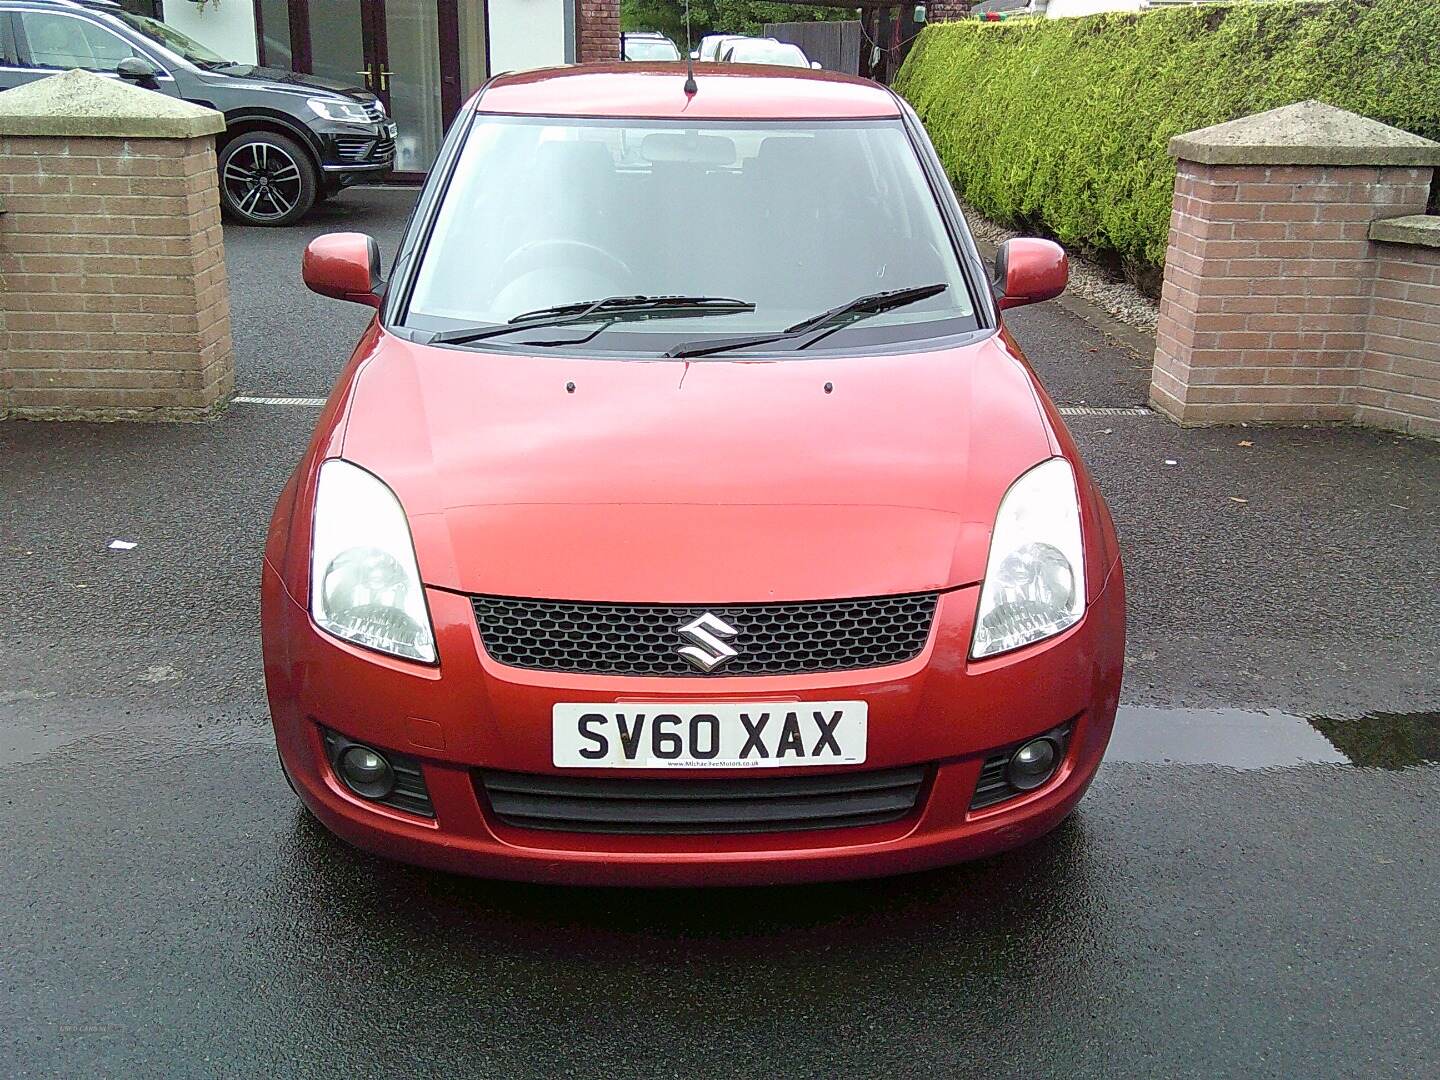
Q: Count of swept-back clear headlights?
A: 2